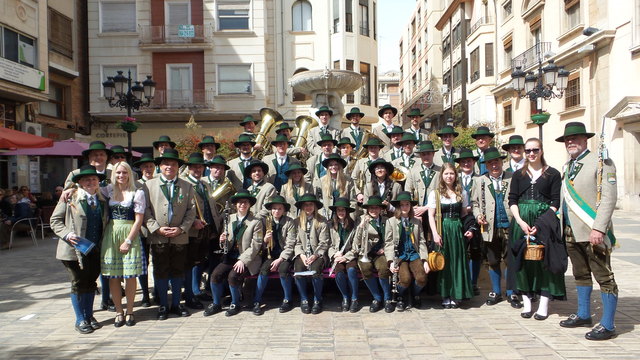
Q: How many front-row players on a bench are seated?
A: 6